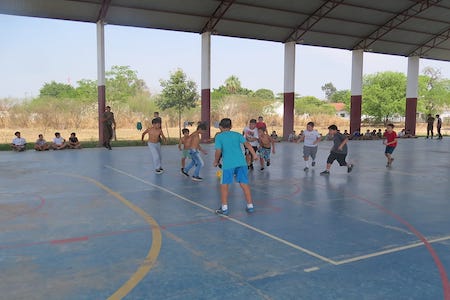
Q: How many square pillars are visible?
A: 5